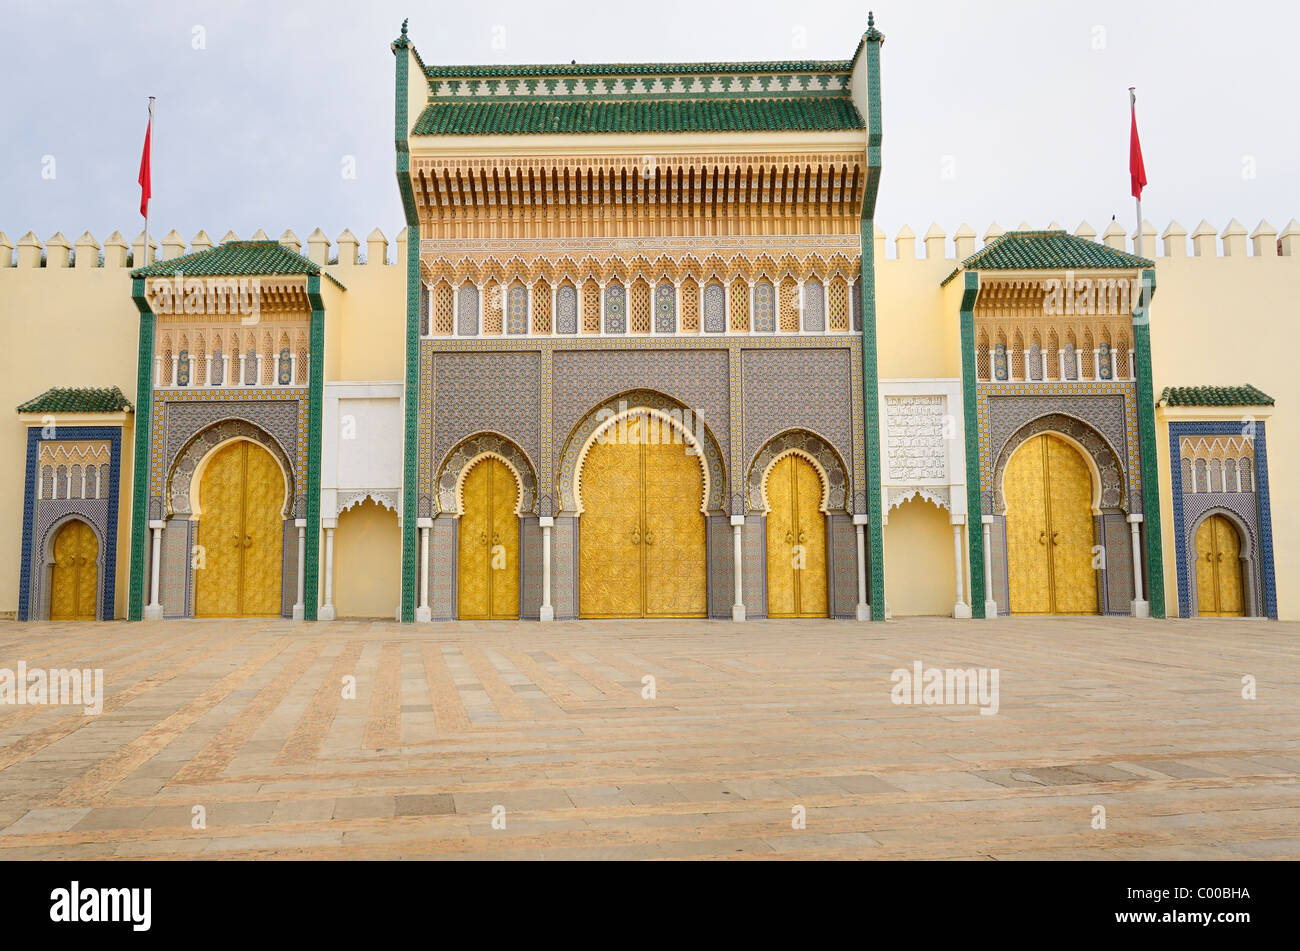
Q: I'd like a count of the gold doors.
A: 7